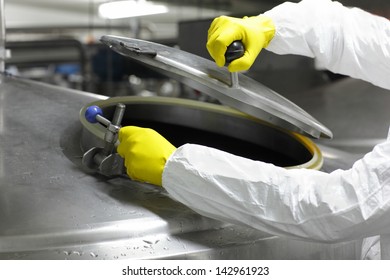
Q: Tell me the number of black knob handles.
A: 1